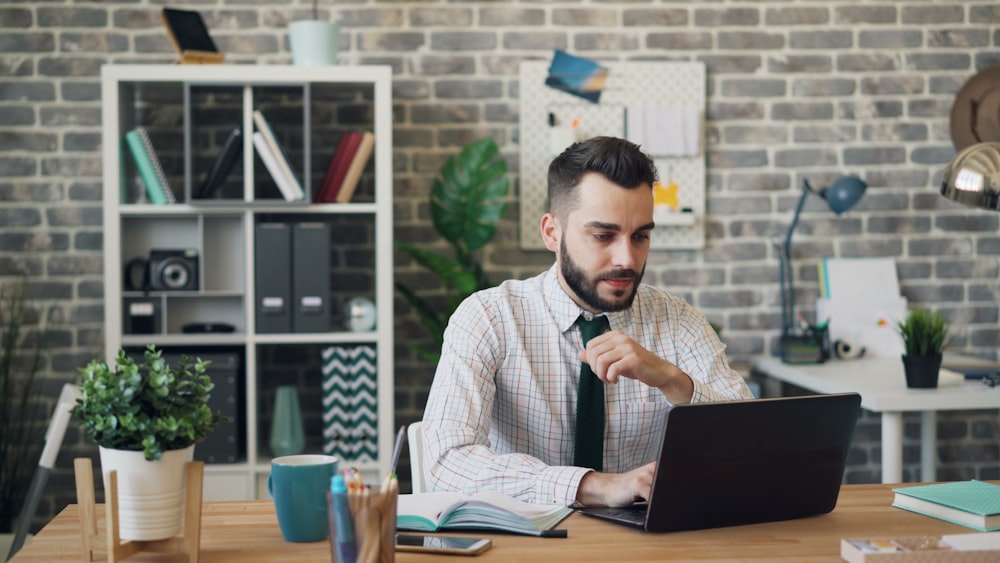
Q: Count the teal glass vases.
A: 1